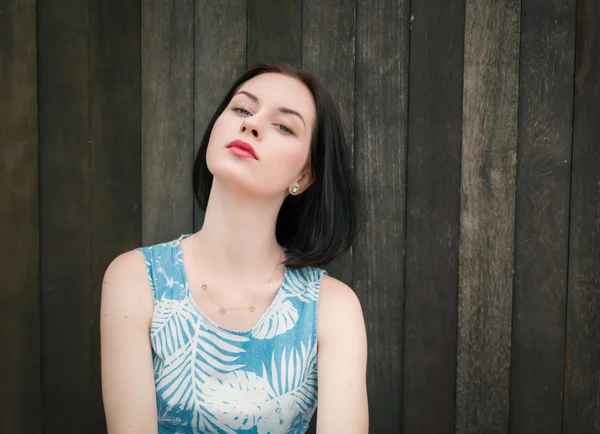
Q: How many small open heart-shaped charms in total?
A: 3